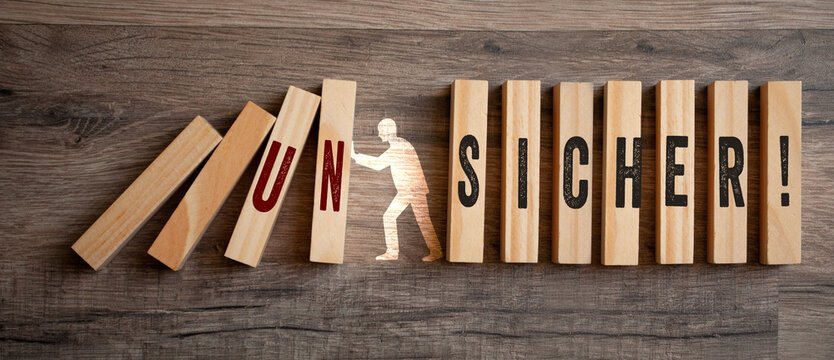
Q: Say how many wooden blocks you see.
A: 11